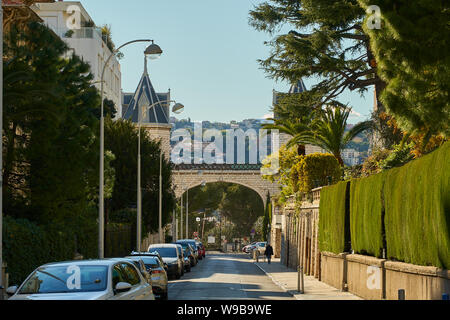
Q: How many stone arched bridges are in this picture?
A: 1